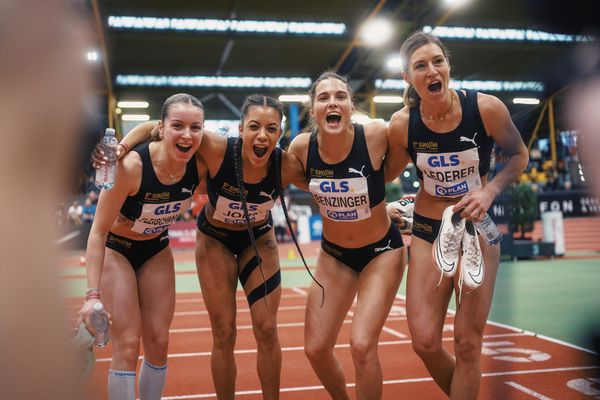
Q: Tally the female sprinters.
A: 4